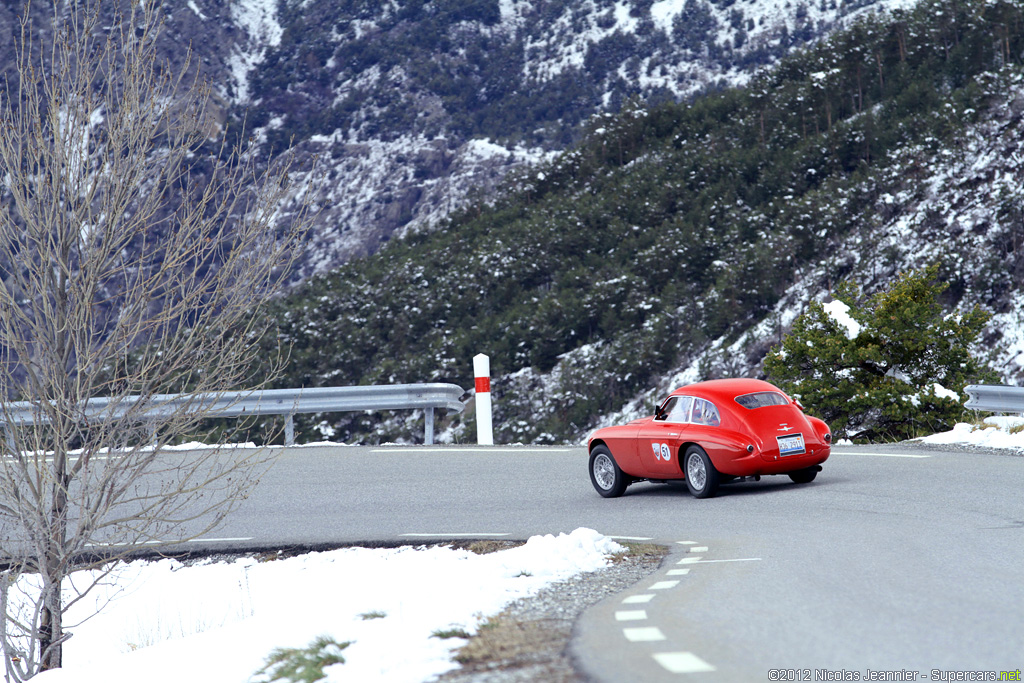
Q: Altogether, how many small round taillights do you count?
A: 2